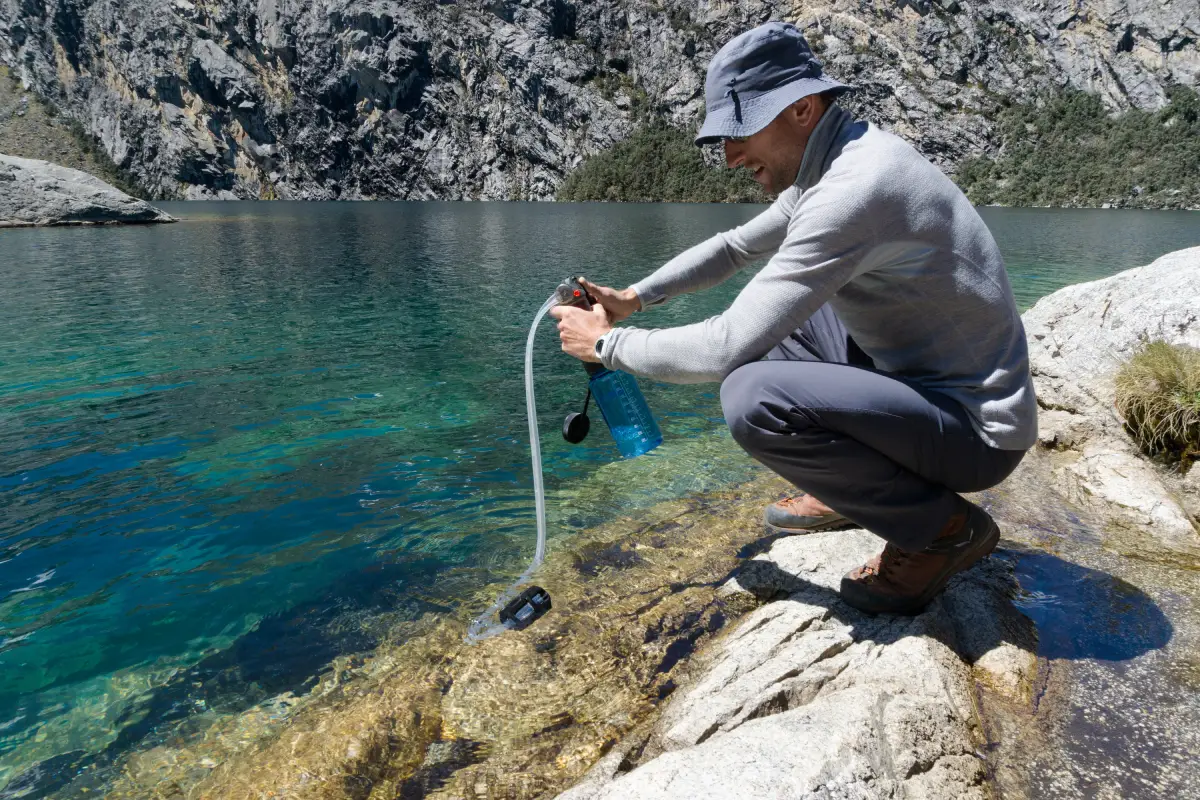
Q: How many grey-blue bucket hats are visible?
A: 1